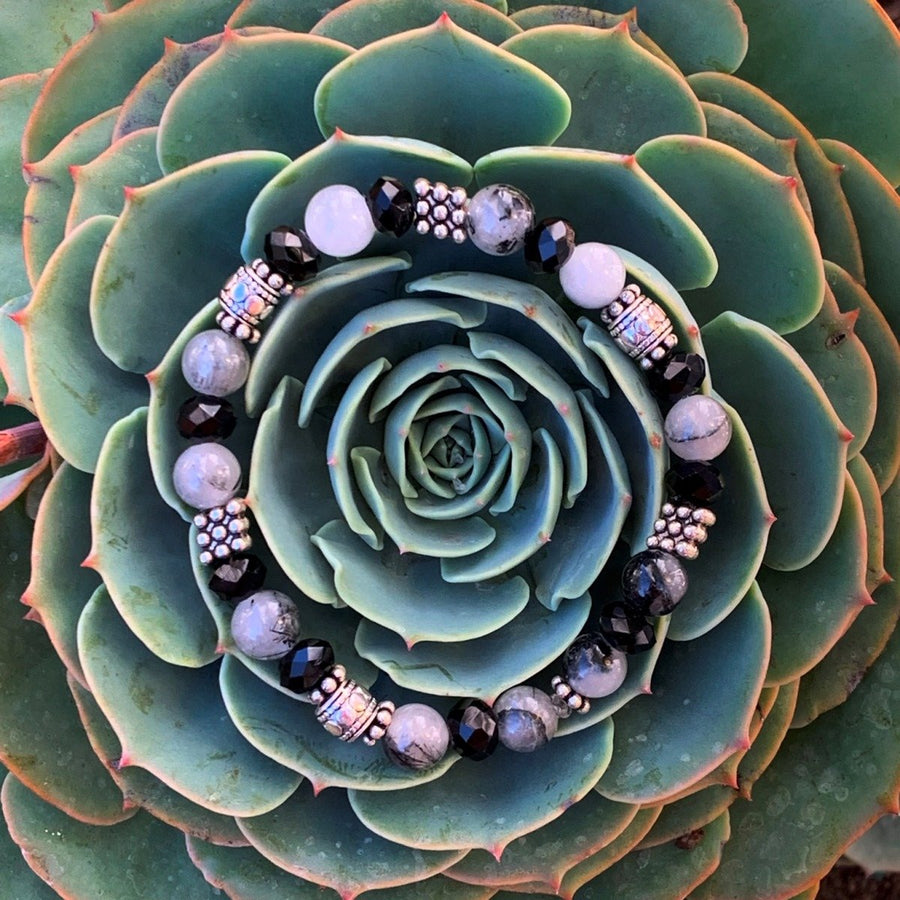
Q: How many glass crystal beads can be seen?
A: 10